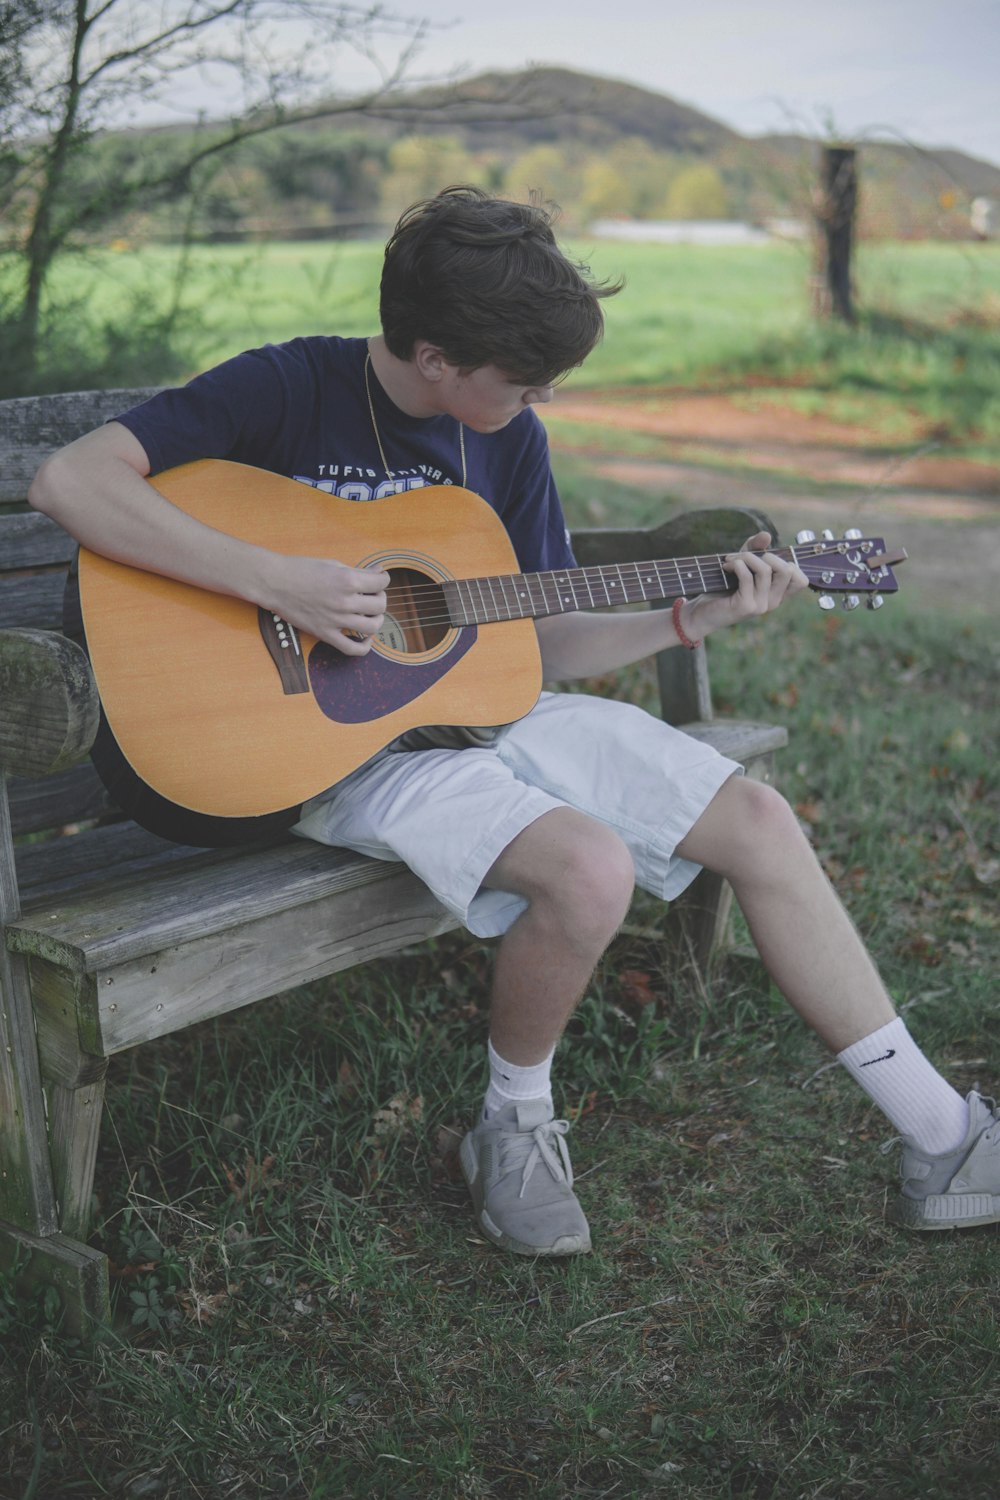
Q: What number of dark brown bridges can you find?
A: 1